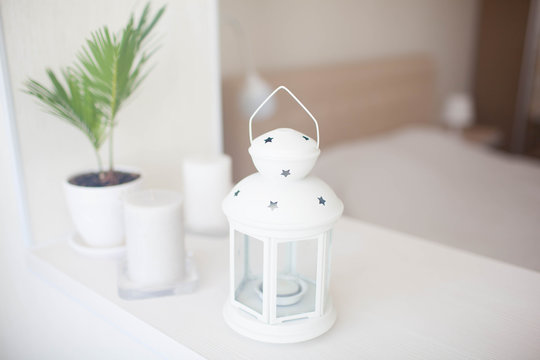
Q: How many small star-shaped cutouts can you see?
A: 6